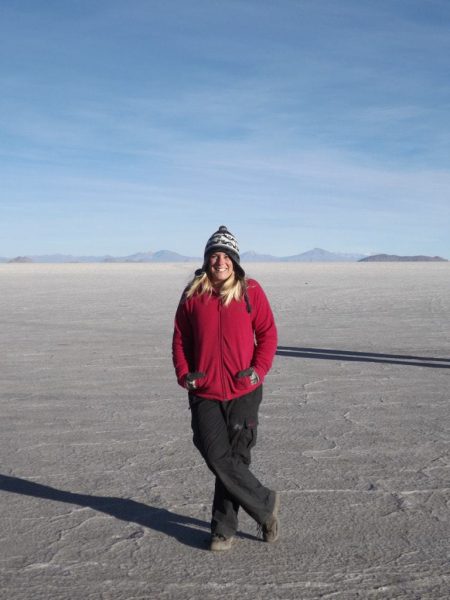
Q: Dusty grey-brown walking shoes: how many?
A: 2